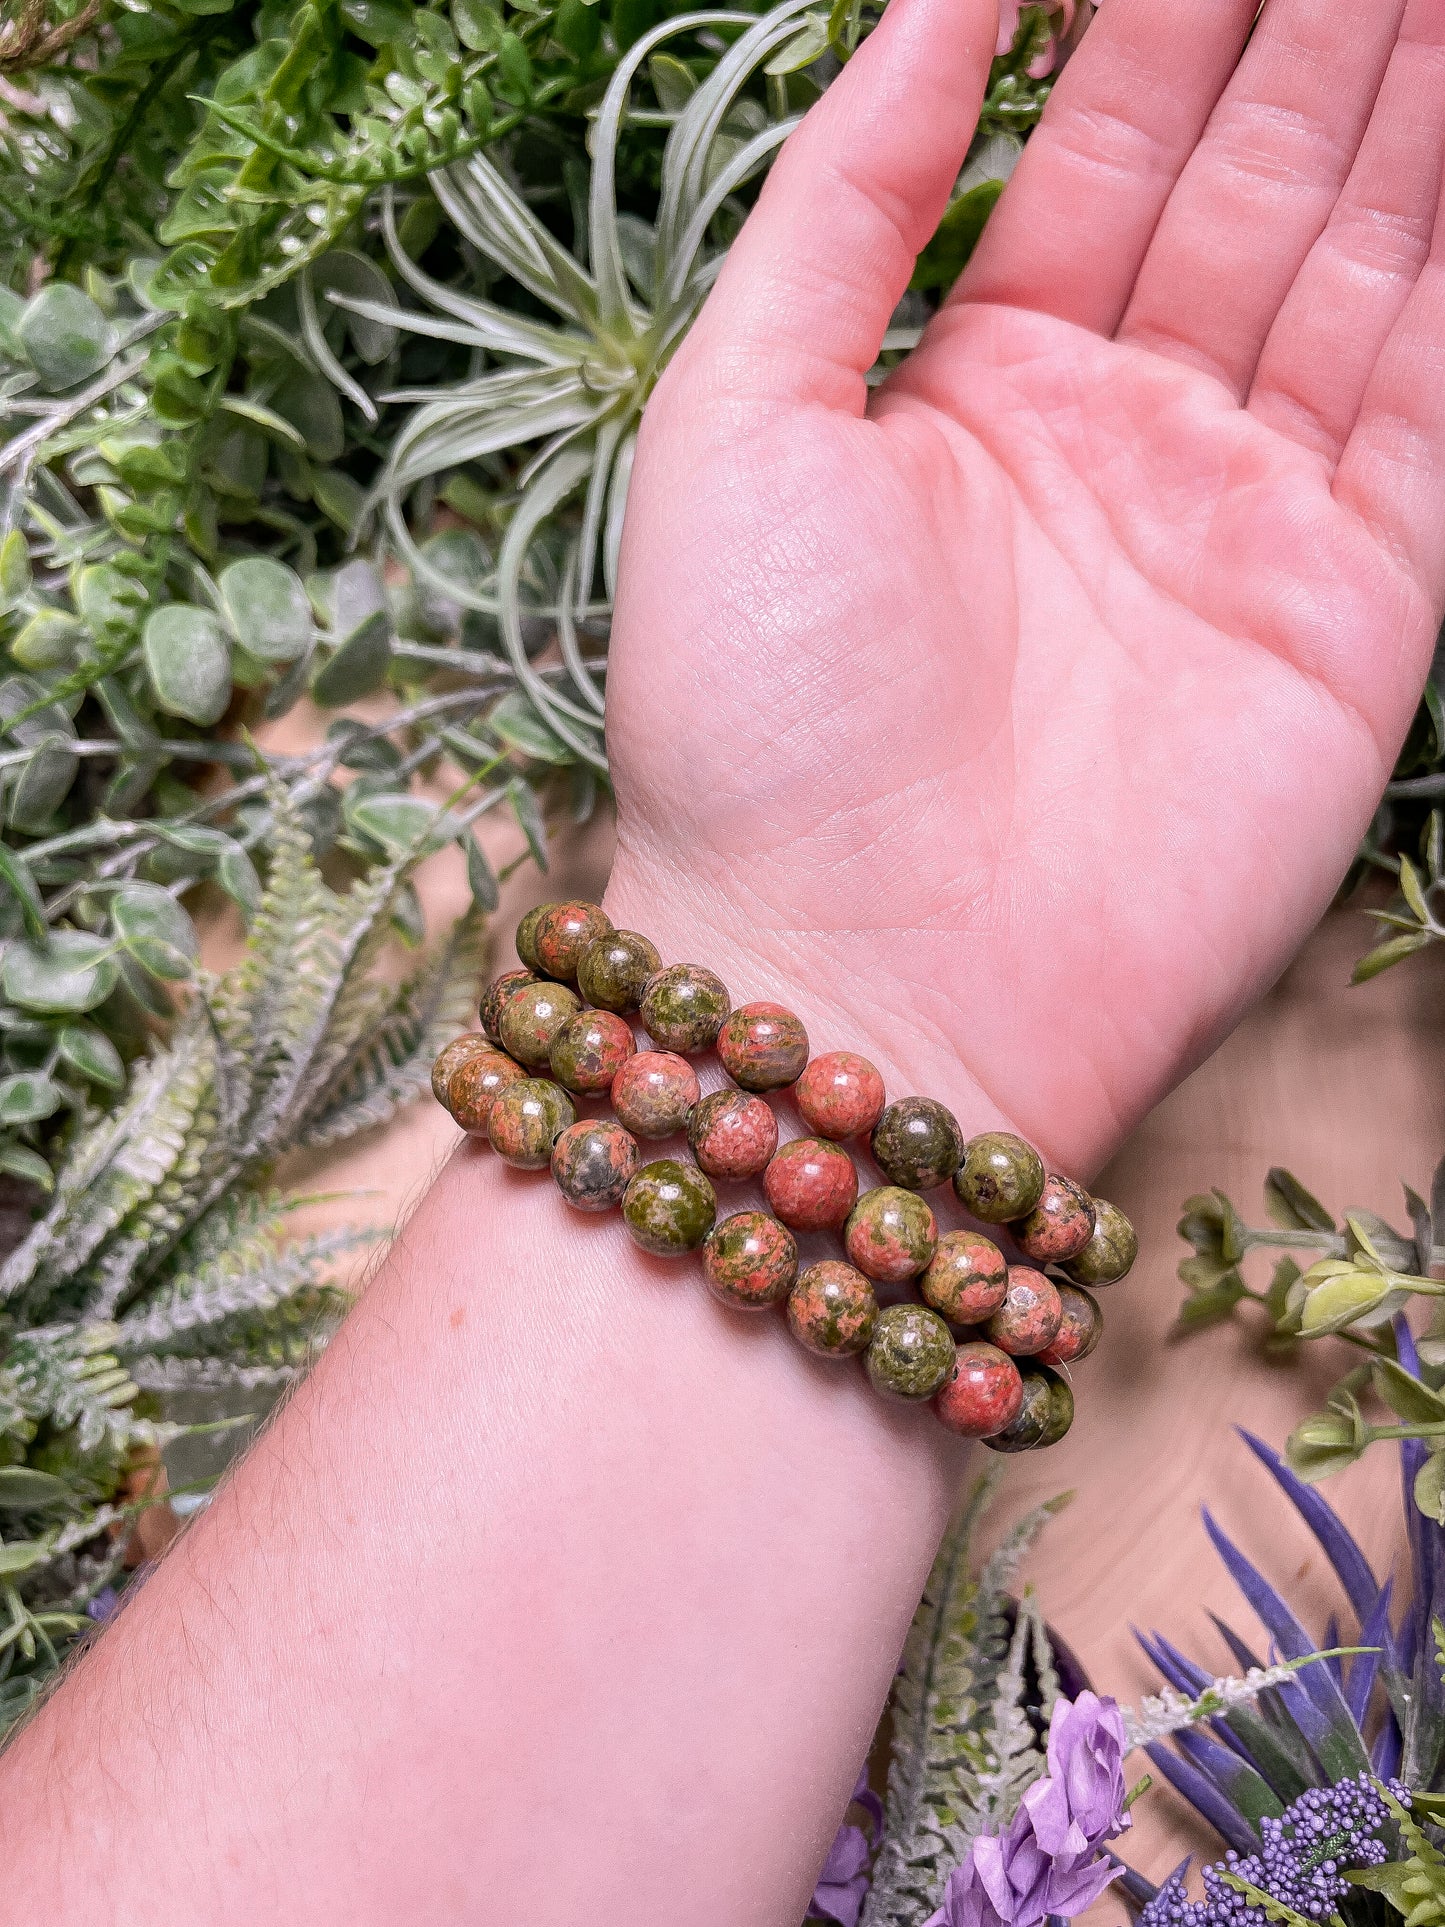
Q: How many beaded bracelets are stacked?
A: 3